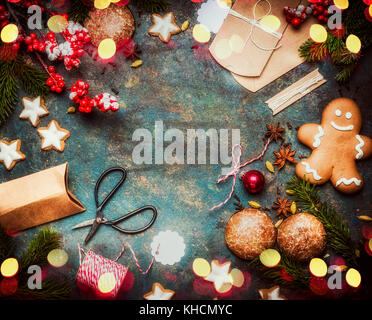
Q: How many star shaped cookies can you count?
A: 7